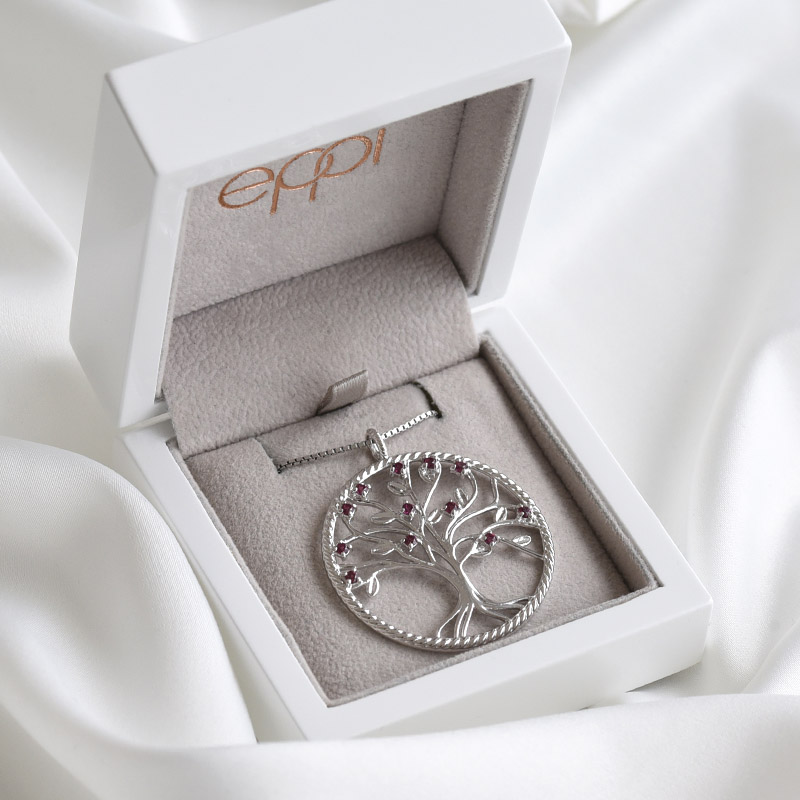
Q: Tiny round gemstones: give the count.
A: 12